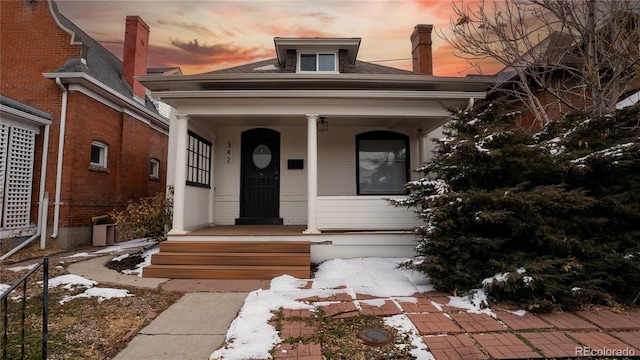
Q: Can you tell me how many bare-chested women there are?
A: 0